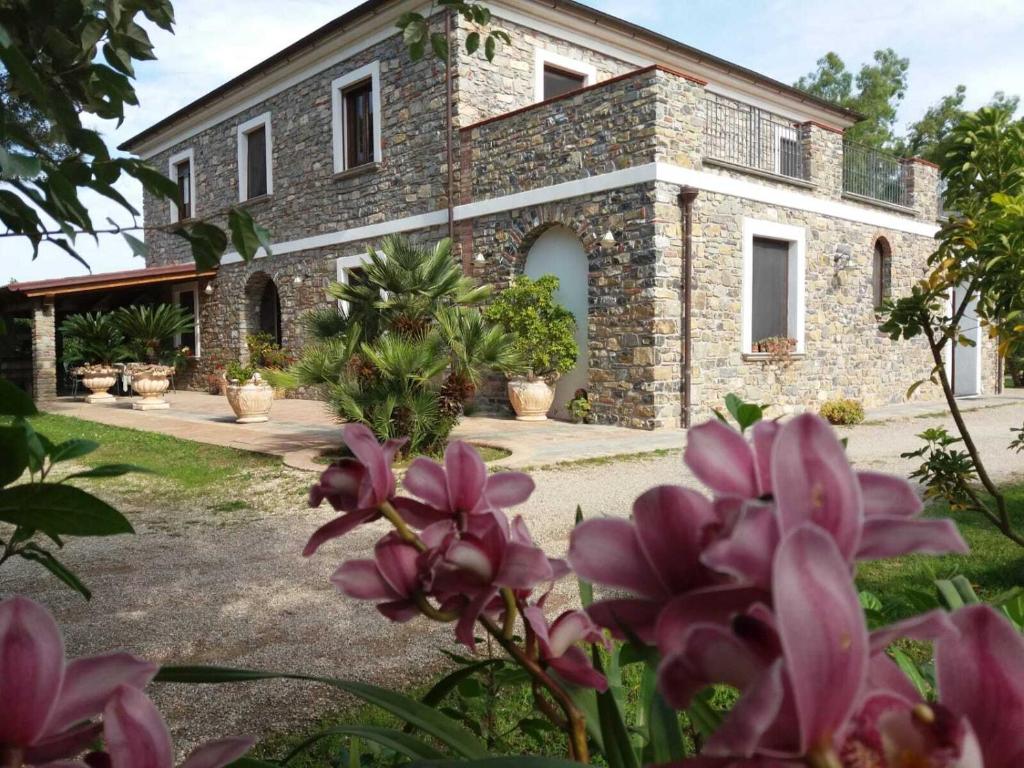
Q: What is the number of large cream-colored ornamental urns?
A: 4